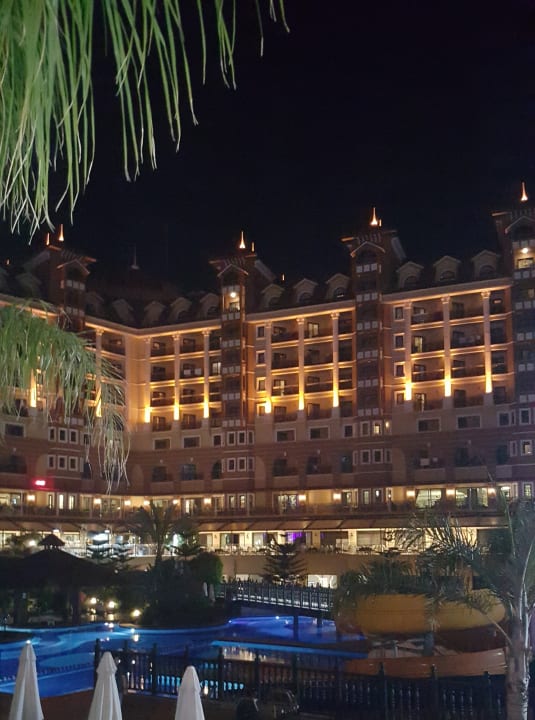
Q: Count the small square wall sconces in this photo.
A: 11